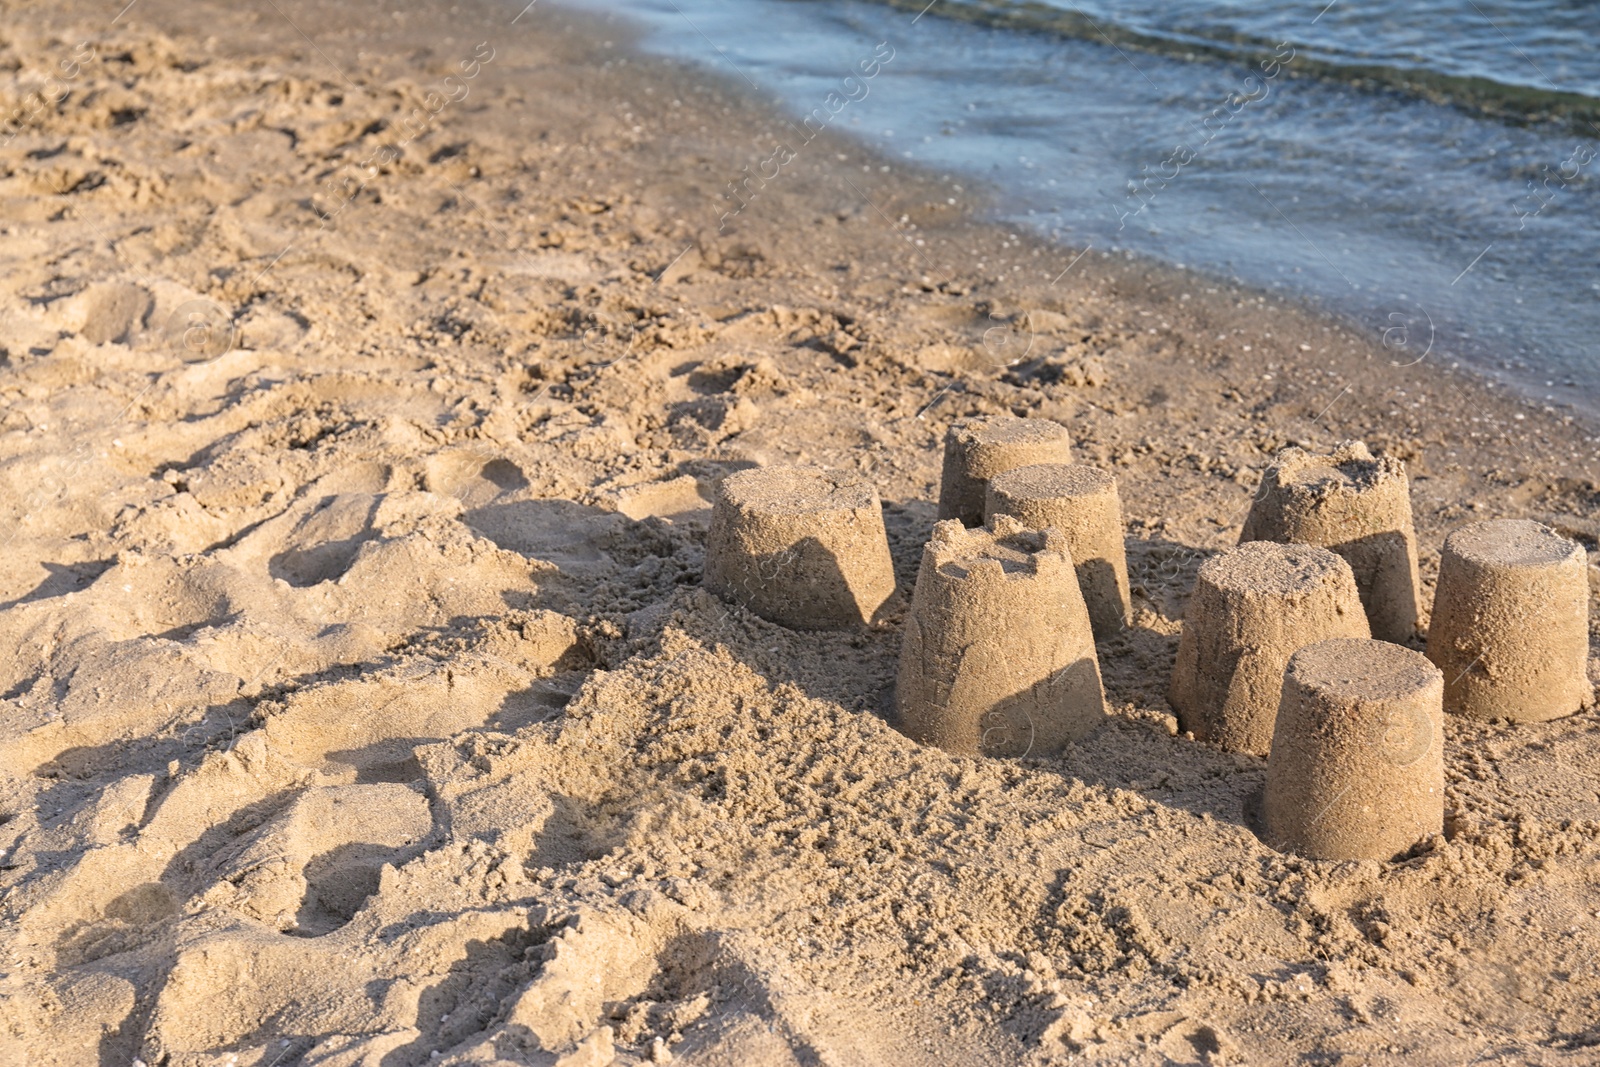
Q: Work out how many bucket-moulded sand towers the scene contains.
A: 8